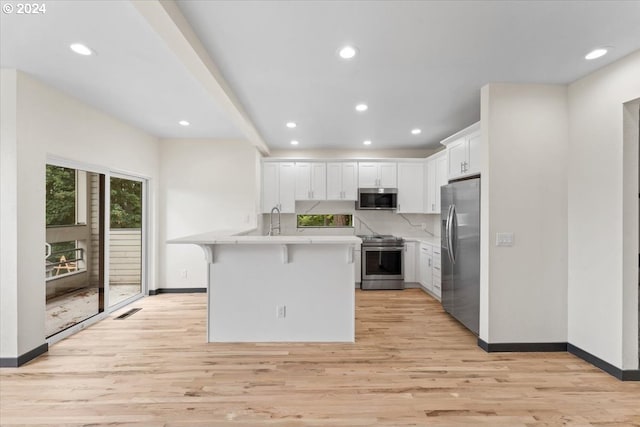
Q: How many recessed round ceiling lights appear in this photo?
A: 9